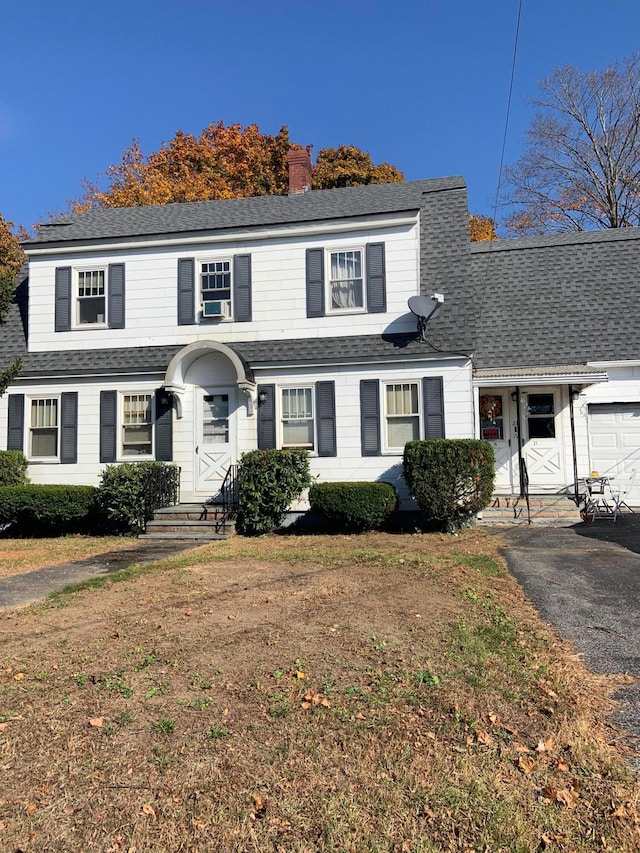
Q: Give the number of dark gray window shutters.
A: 14